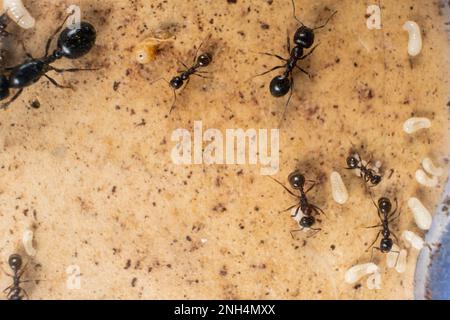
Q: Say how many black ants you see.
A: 7